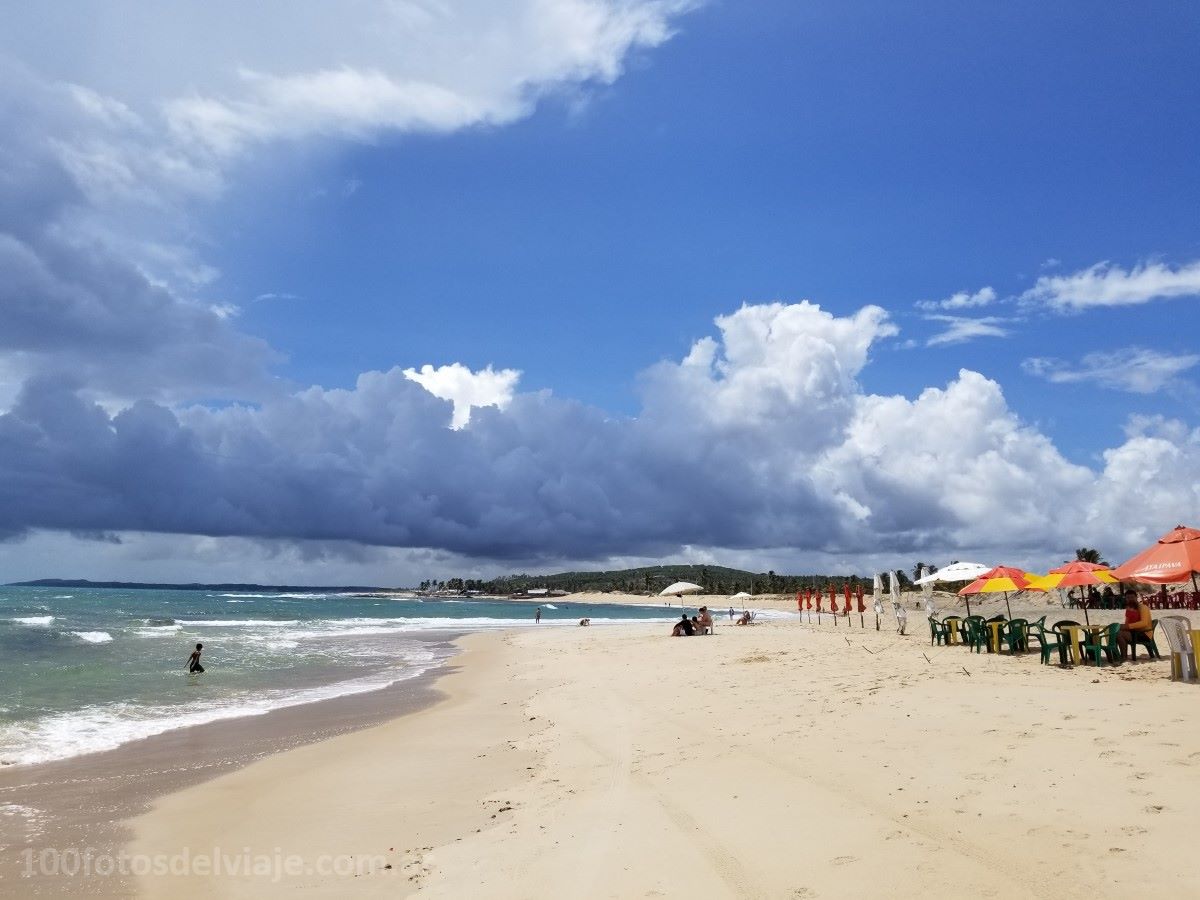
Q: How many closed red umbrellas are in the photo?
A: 6